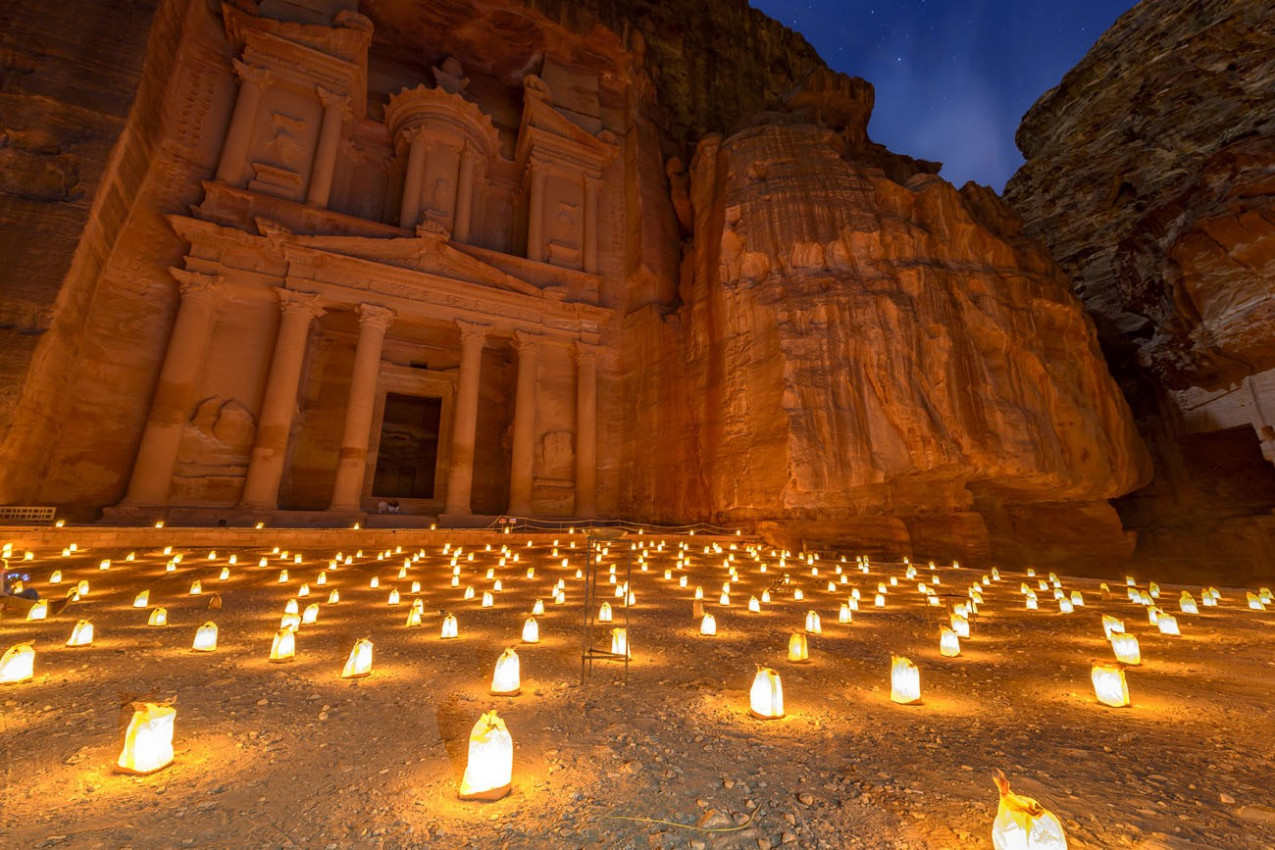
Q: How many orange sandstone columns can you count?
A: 12